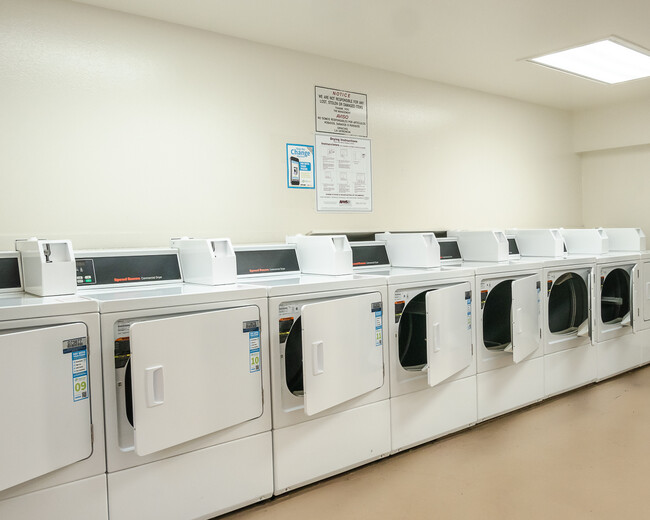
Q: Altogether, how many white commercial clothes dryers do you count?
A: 8